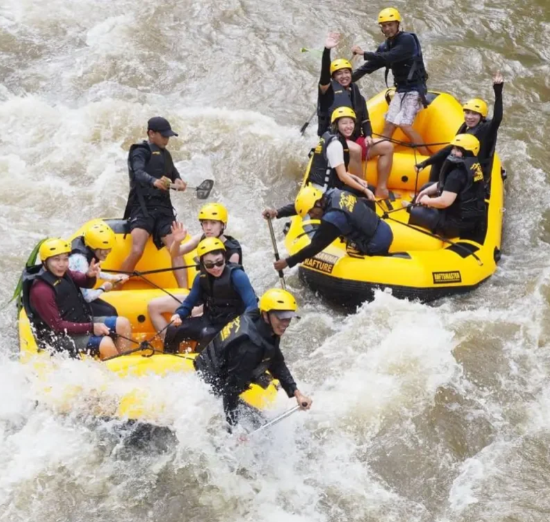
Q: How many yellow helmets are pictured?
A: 11